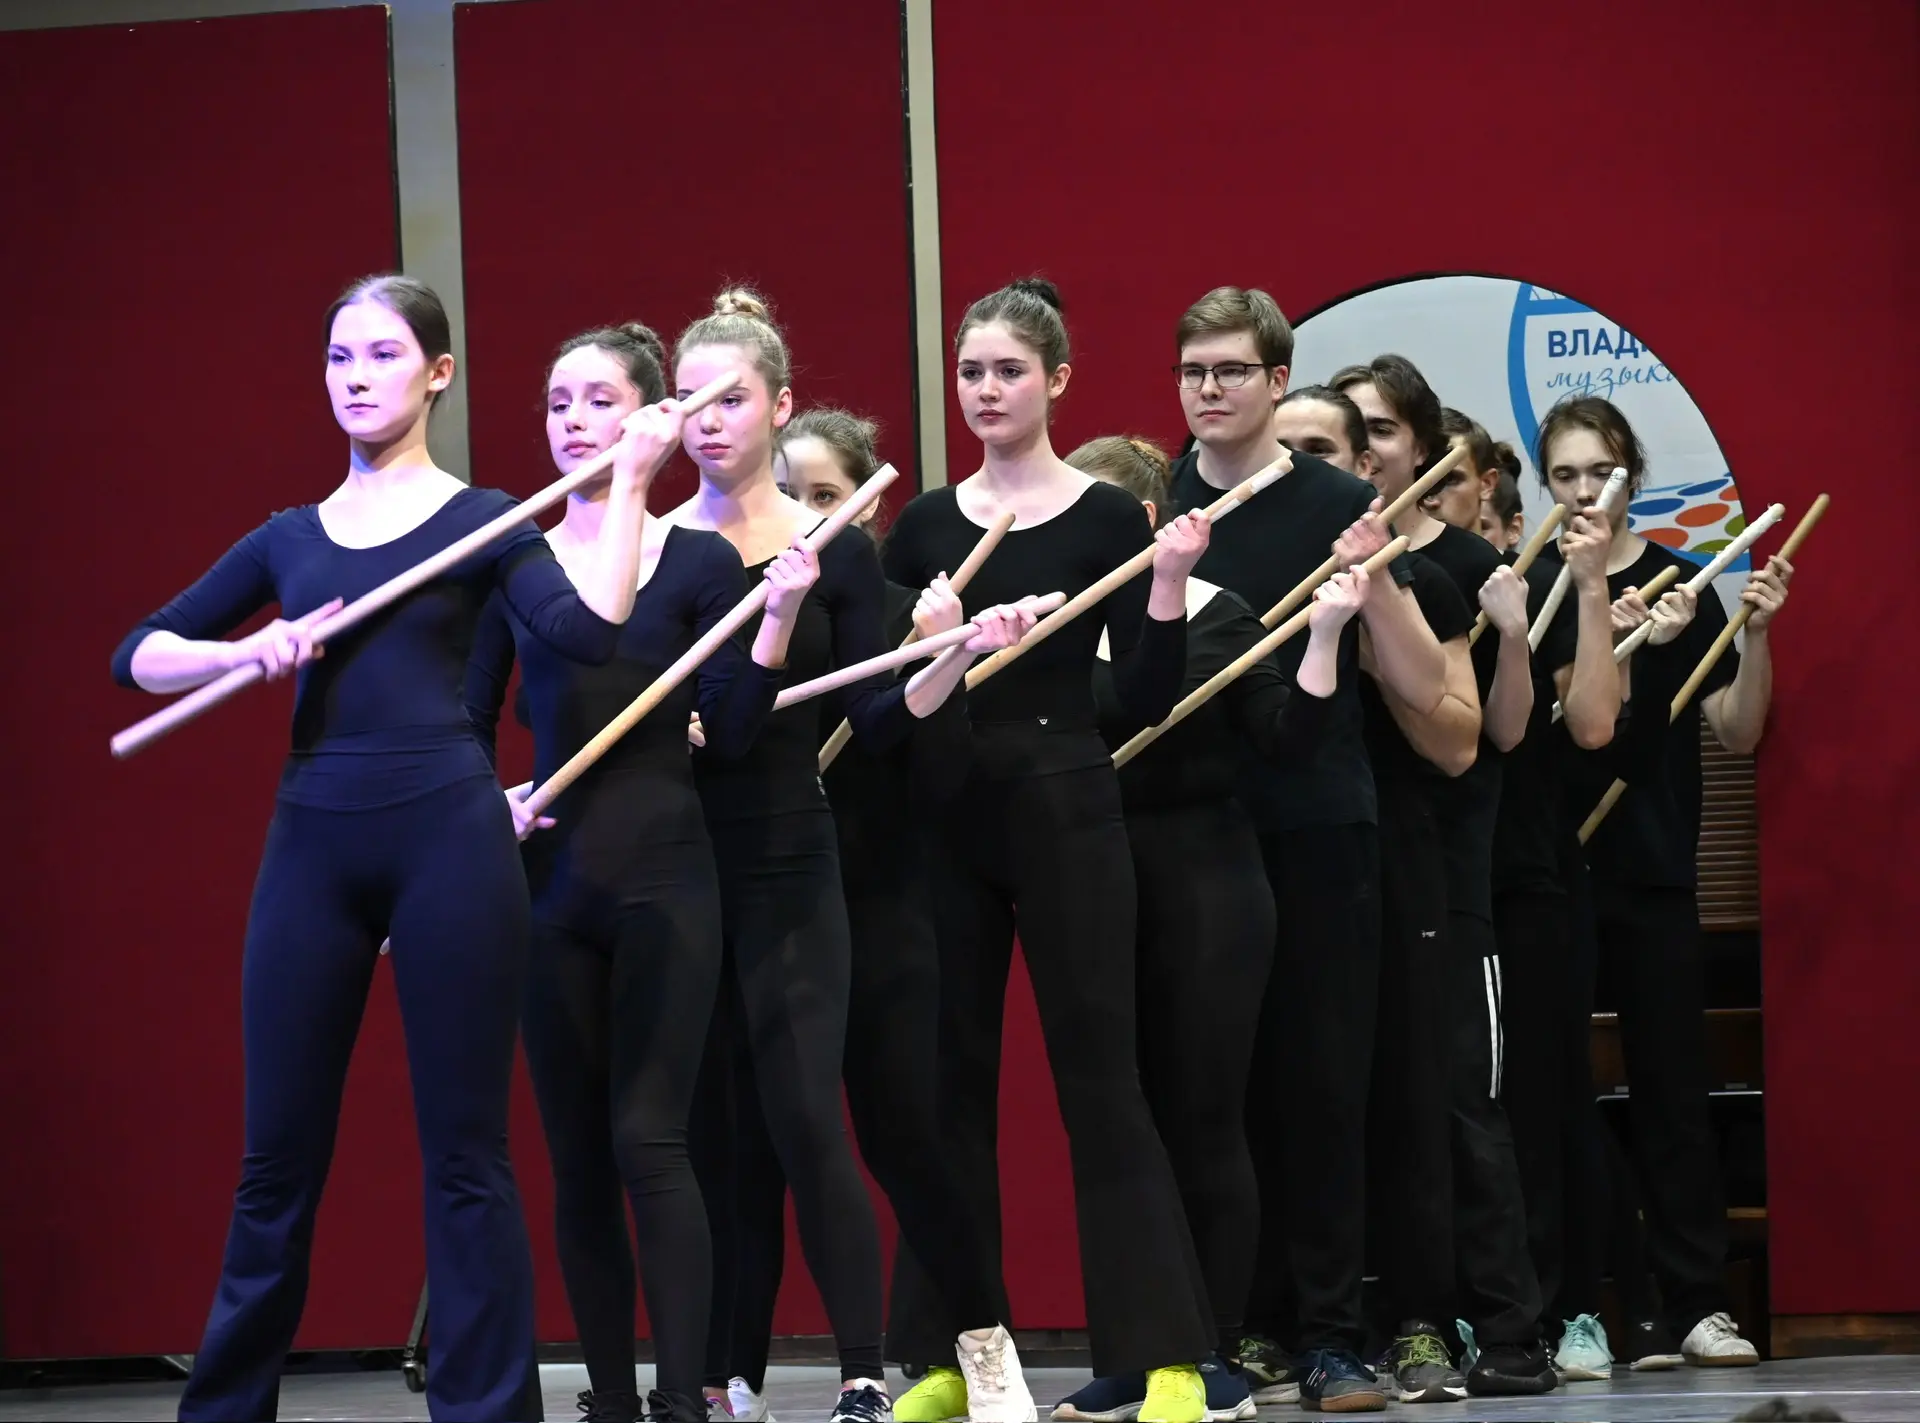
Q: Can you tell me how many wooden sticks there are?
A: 12